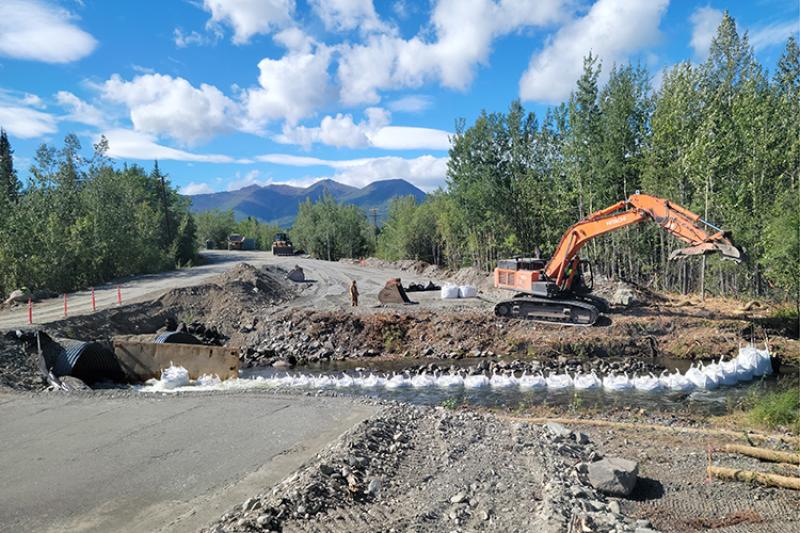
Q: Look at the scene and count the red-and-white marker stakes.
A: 4